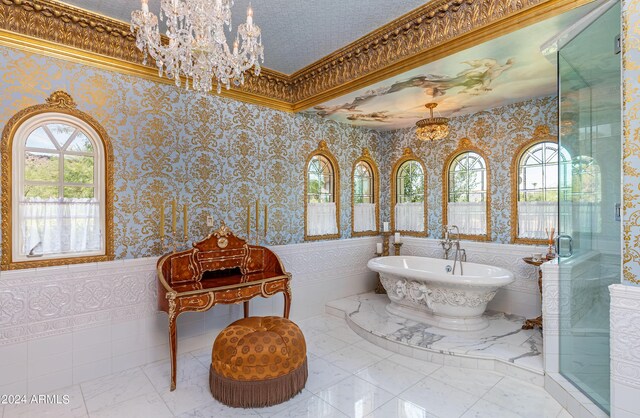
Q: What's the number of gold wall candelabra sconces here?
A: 2